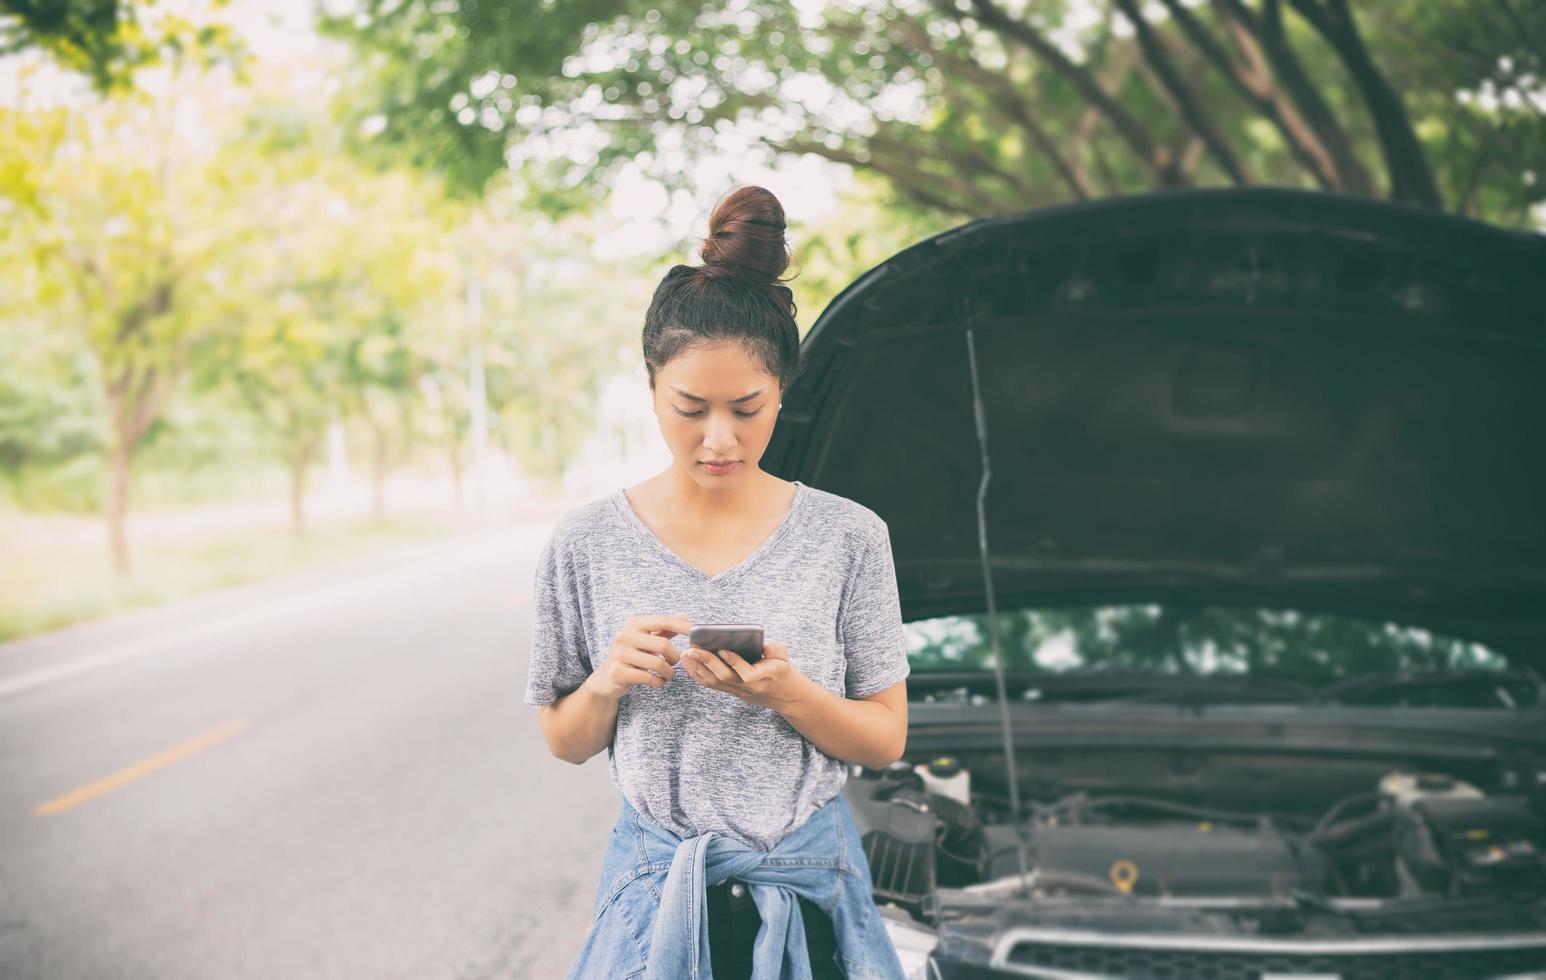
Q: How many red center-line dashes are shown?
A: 0